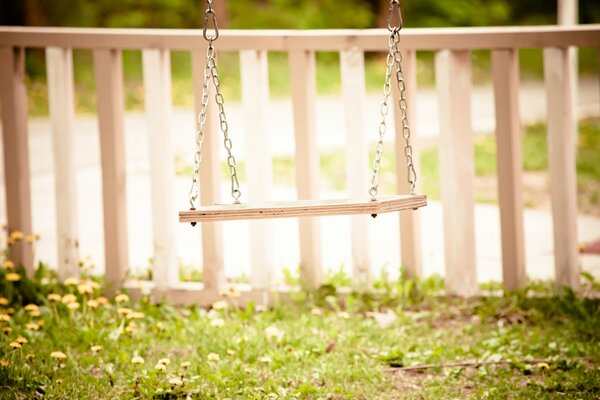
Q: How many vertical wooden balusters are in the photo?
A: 12